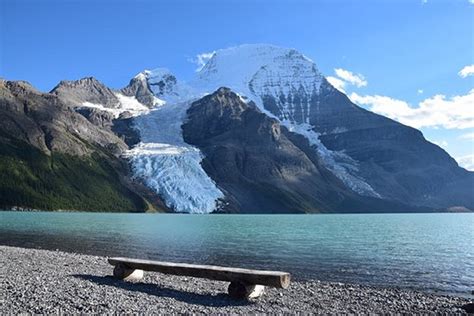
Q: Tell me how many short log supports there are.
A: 2